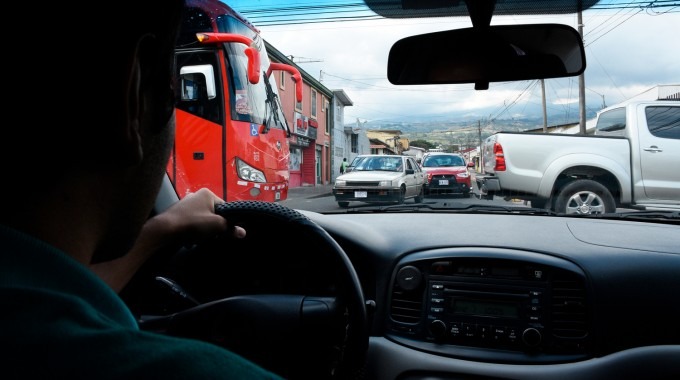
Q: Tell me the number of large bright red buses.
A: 1